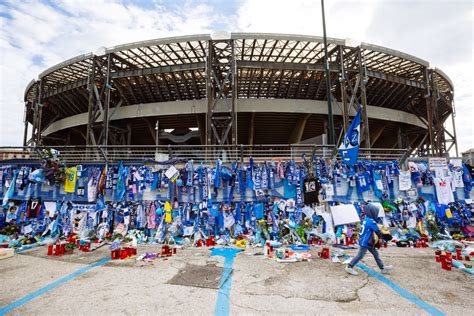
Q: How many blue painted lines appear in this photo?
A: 3